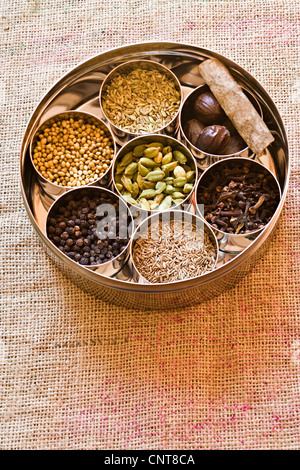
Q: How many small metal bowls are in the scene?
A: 7